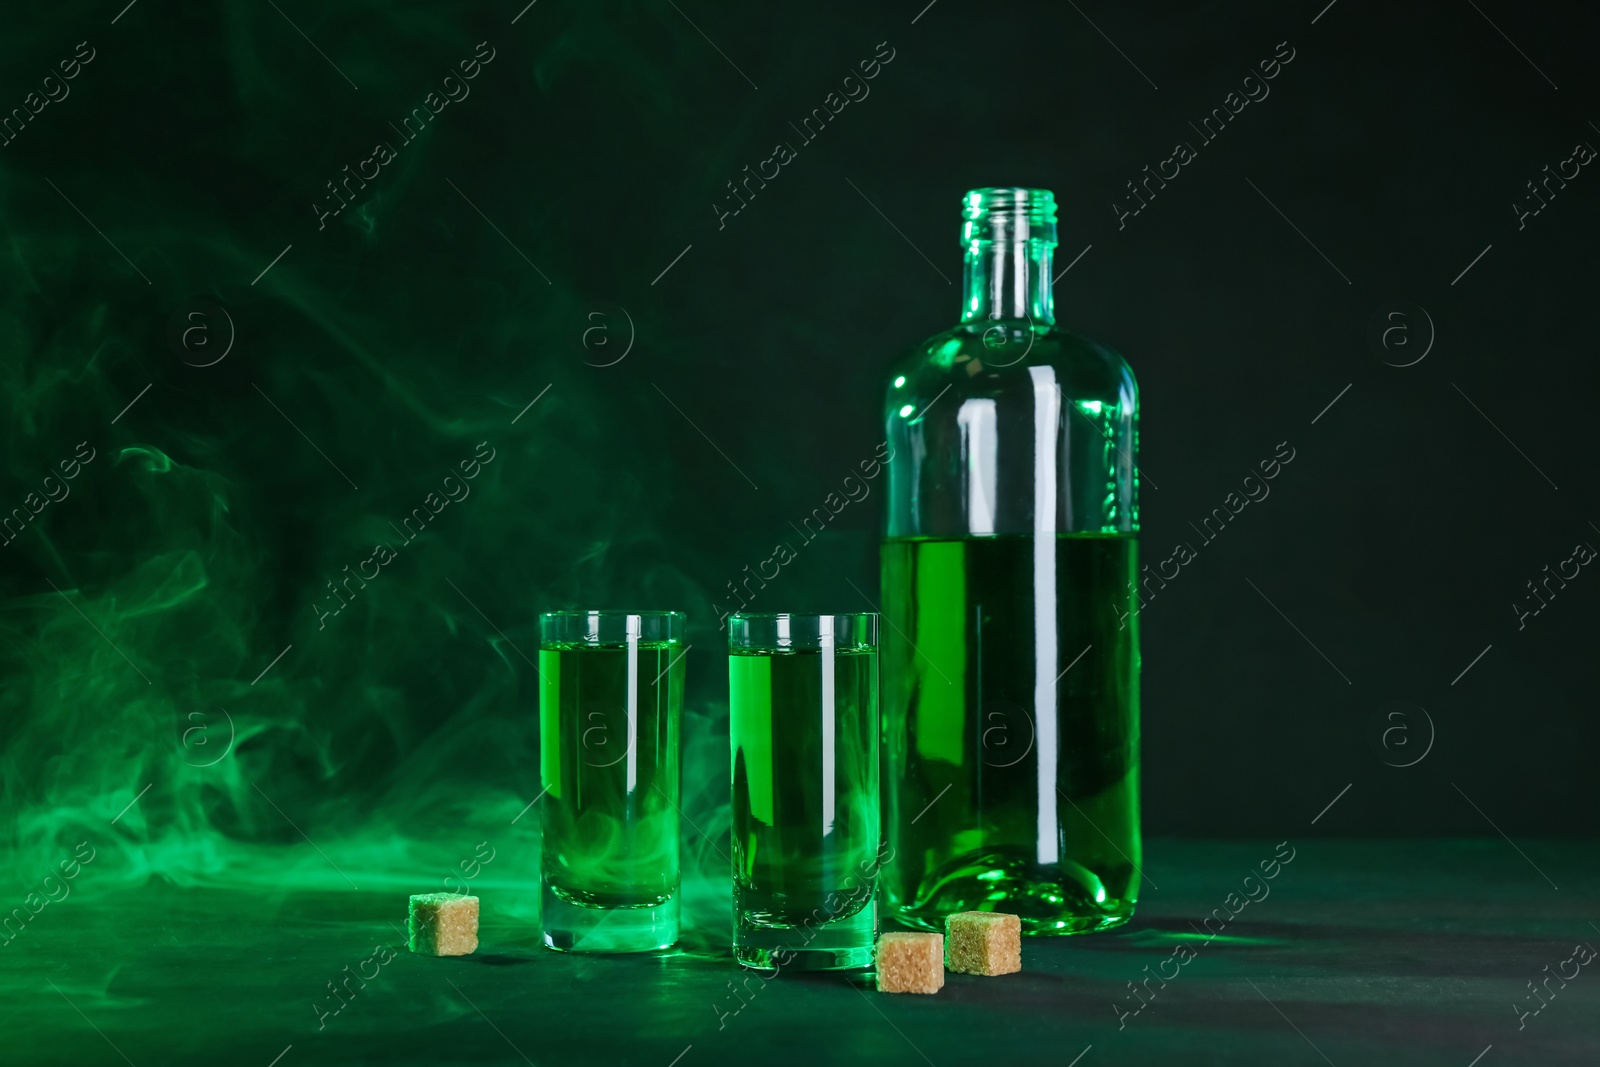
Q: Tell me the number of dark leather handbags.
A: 0